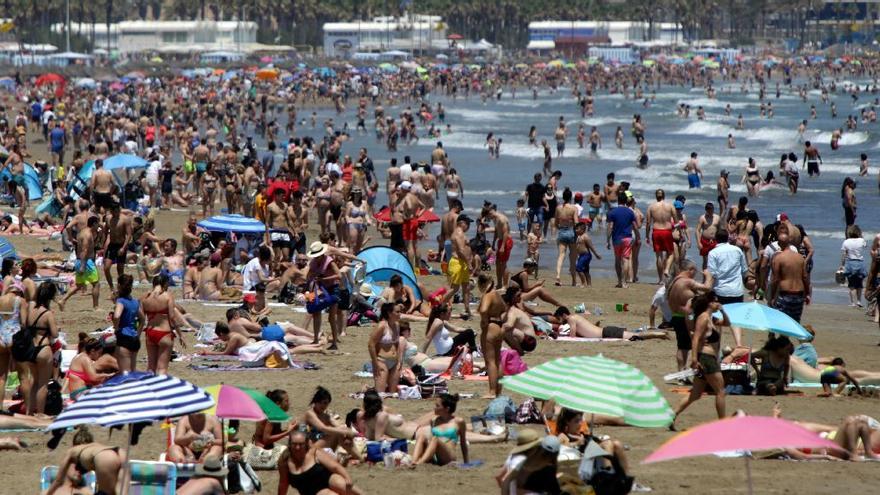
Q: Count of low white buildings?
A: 3